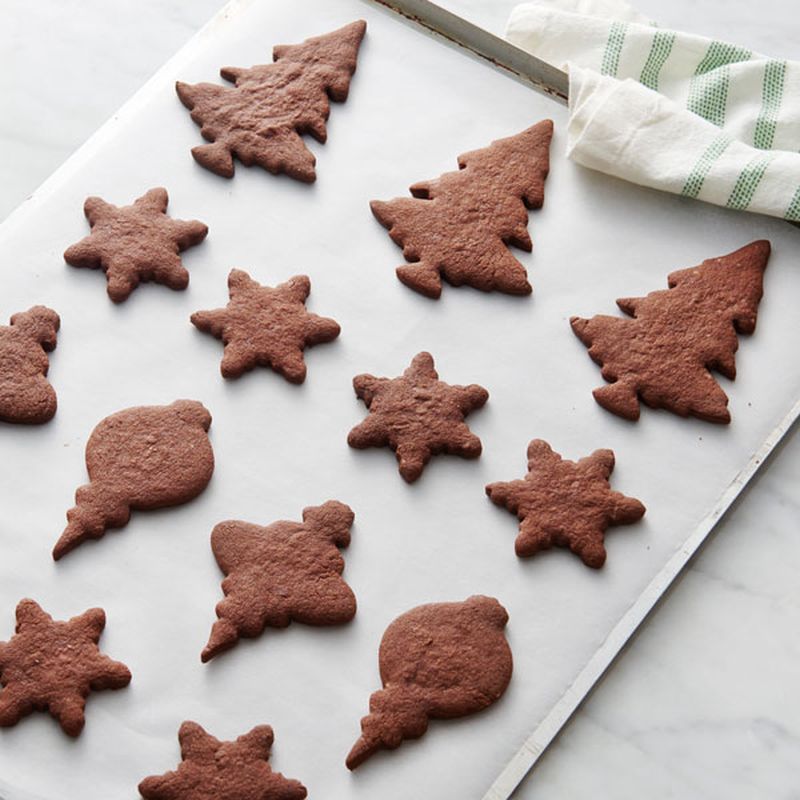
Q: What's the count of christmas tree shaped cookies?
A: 3